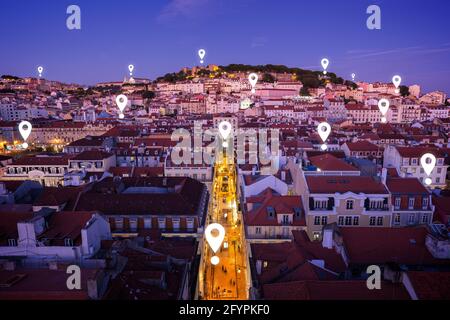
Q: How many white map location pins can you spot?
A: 14